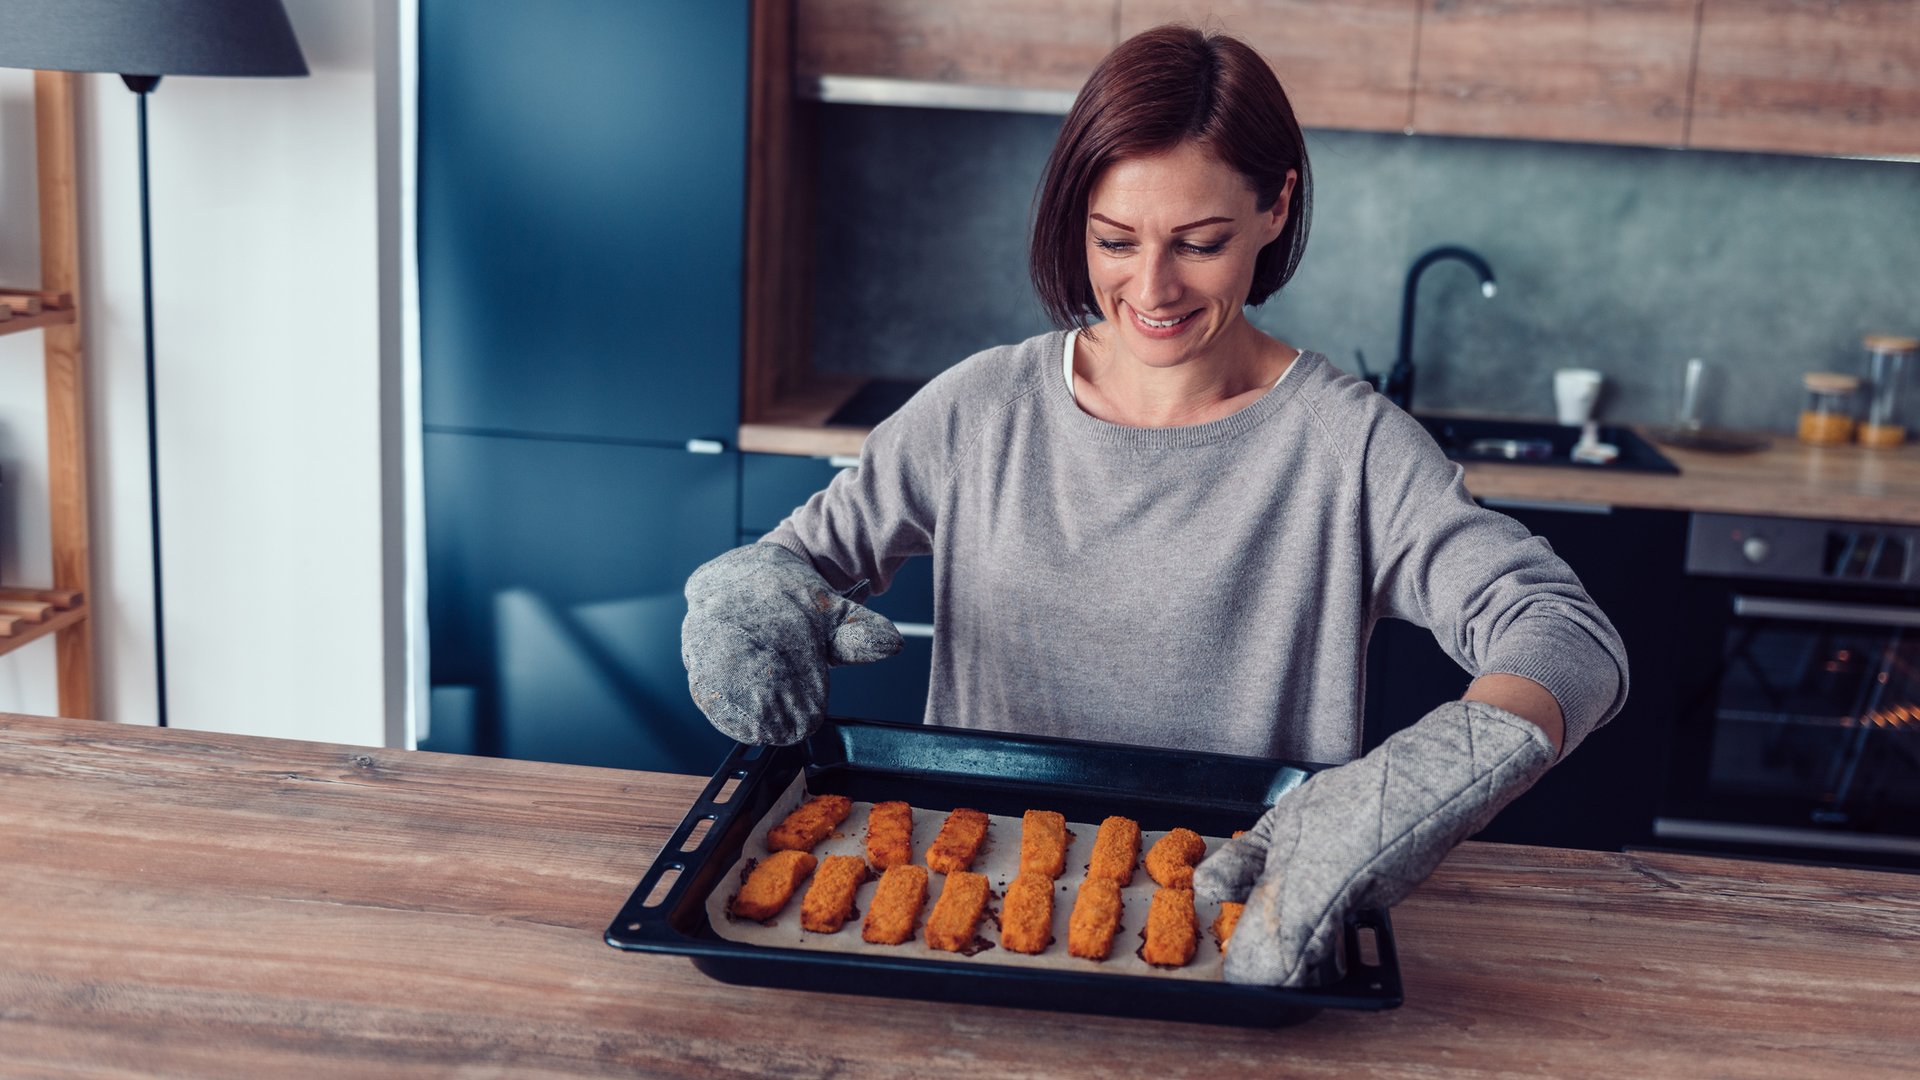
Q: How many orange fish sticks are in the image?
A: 15